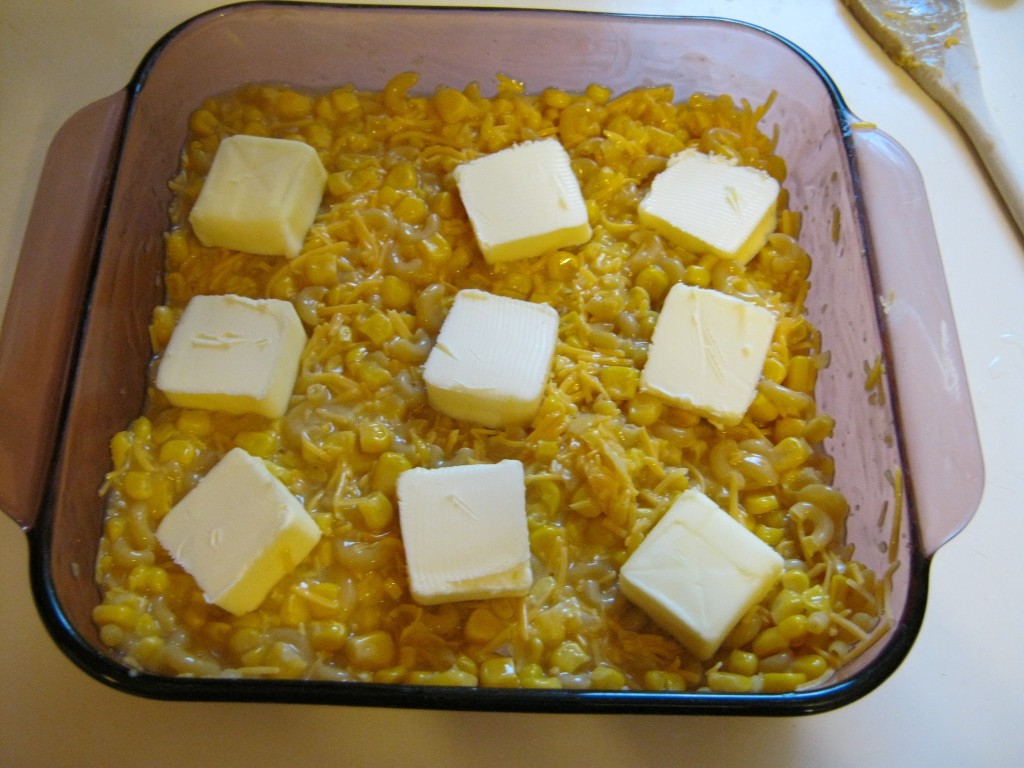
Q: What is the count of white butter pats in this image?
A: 9